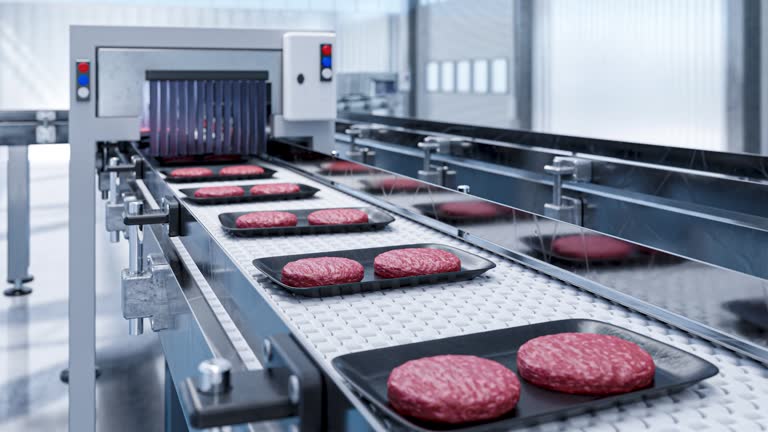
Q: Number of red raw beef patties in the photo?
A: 10